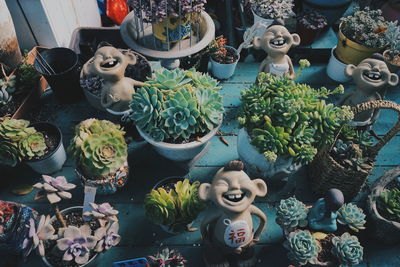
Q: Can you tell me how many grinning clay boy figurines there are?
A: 4